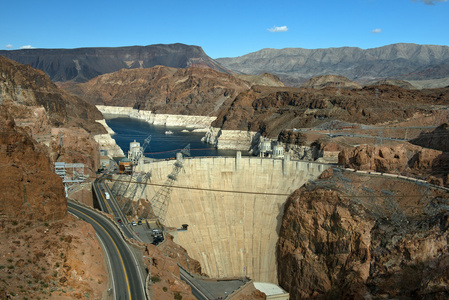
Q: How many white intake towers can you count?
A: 4